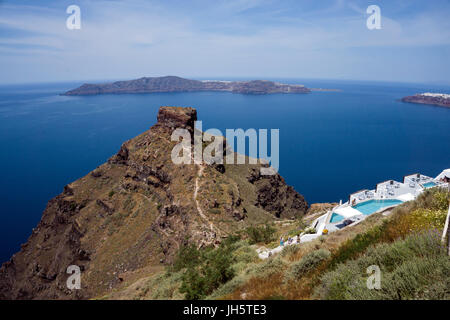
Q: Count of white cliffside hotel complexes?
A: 1